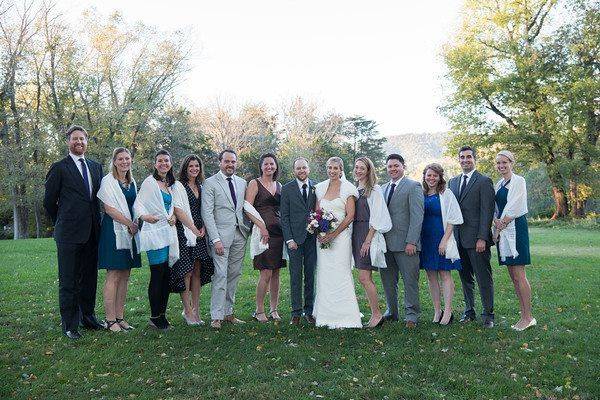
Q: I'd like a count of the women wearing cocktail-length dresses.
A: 7